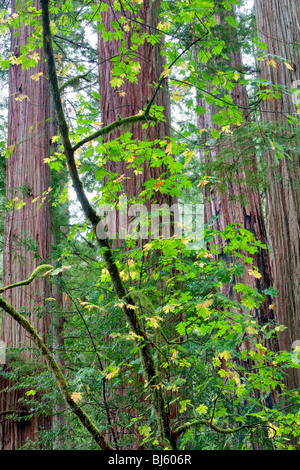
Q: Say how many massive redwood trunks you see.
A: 4